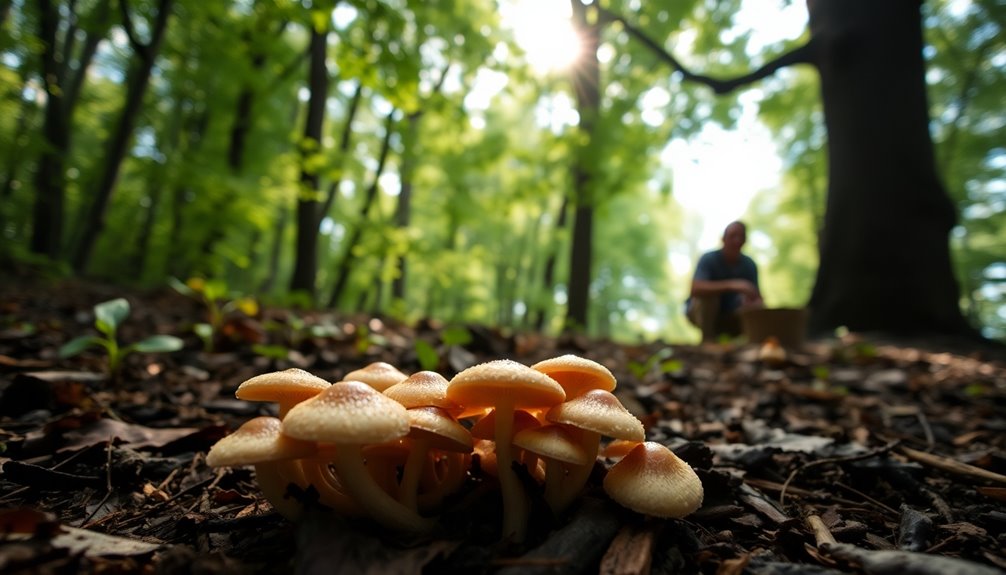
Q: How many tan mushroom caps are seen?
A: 11